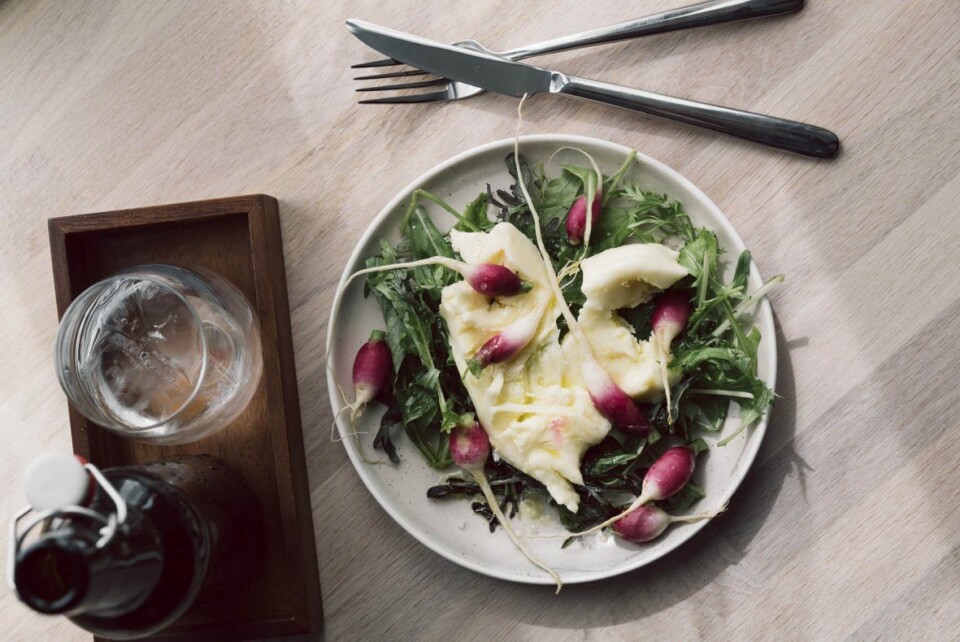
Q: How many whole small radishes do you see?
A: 9